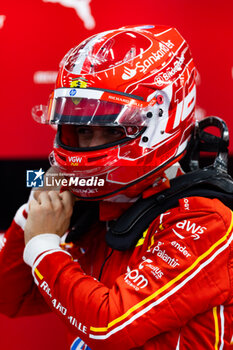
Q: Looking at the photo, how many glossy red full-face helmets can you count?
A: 1